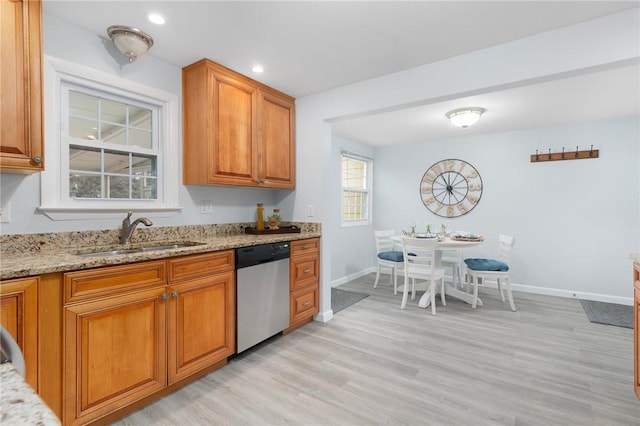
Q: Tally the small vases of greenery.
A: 3